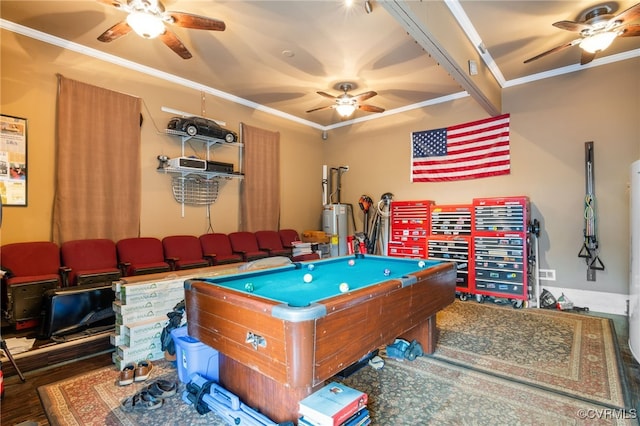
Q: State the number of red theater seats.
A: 8